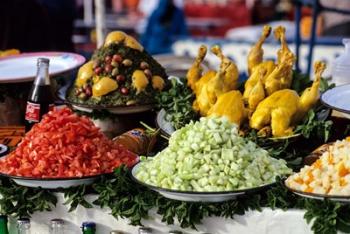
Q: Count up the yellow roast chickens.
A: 4